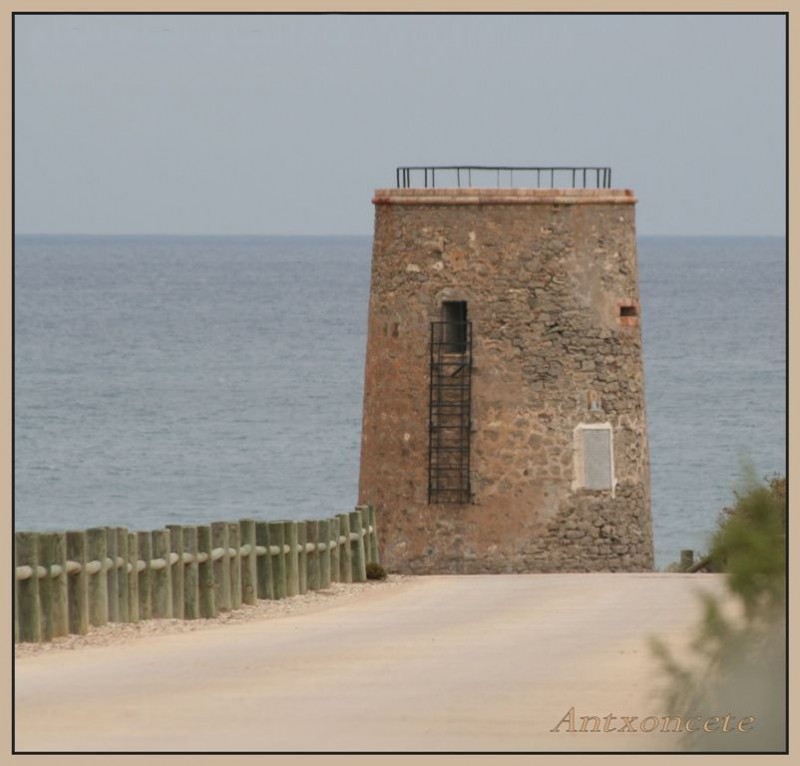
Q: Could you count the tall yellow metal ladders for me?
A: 0